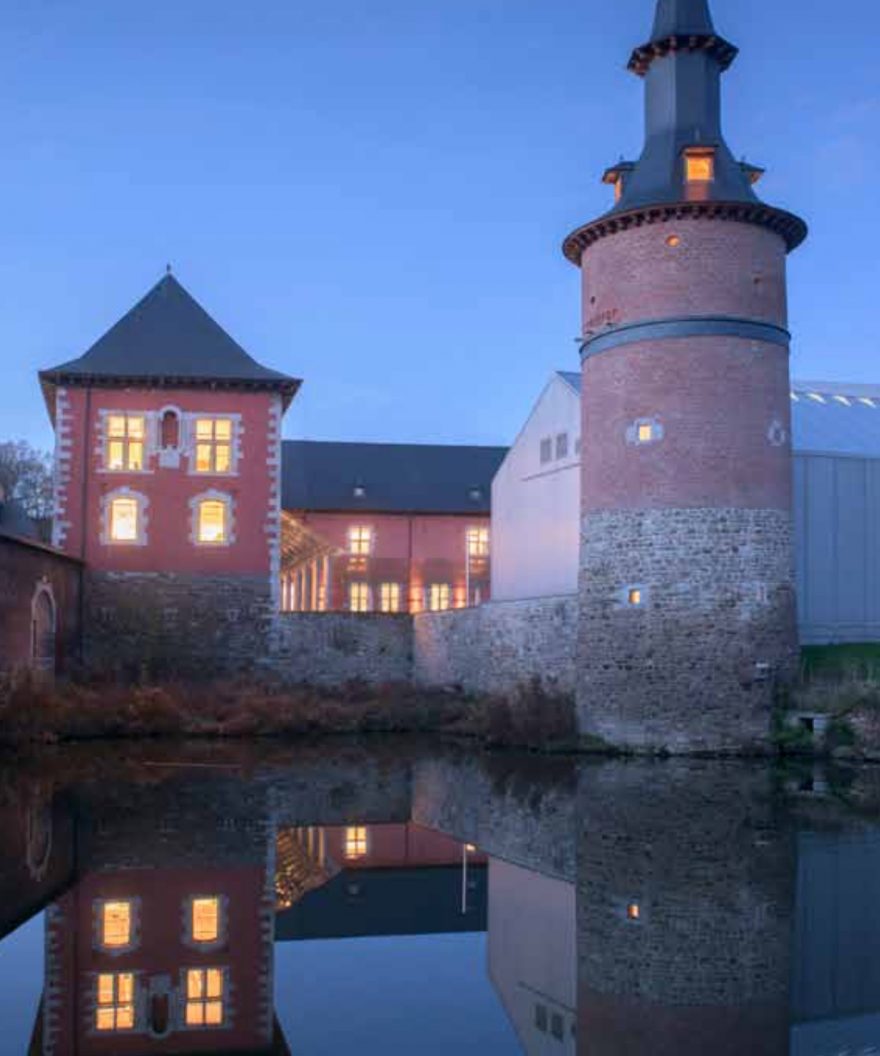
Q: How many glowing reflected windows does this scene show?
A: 6